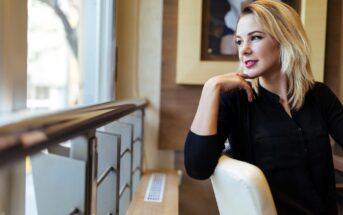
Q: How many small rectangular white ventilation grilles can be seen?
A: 1